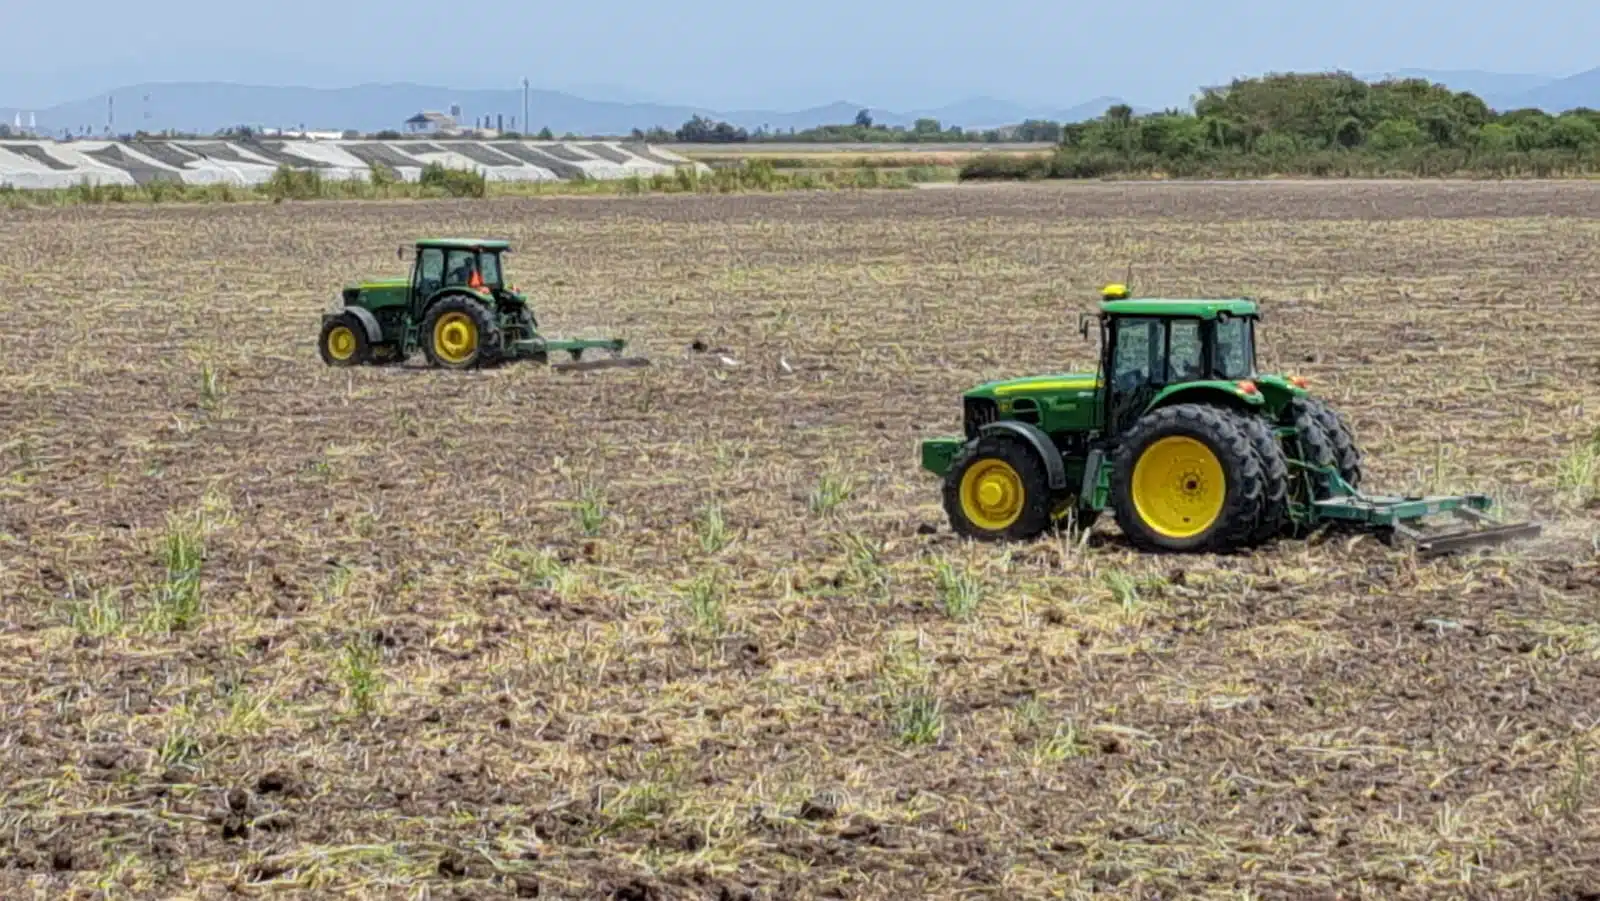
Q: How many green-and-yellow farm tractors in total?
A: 2